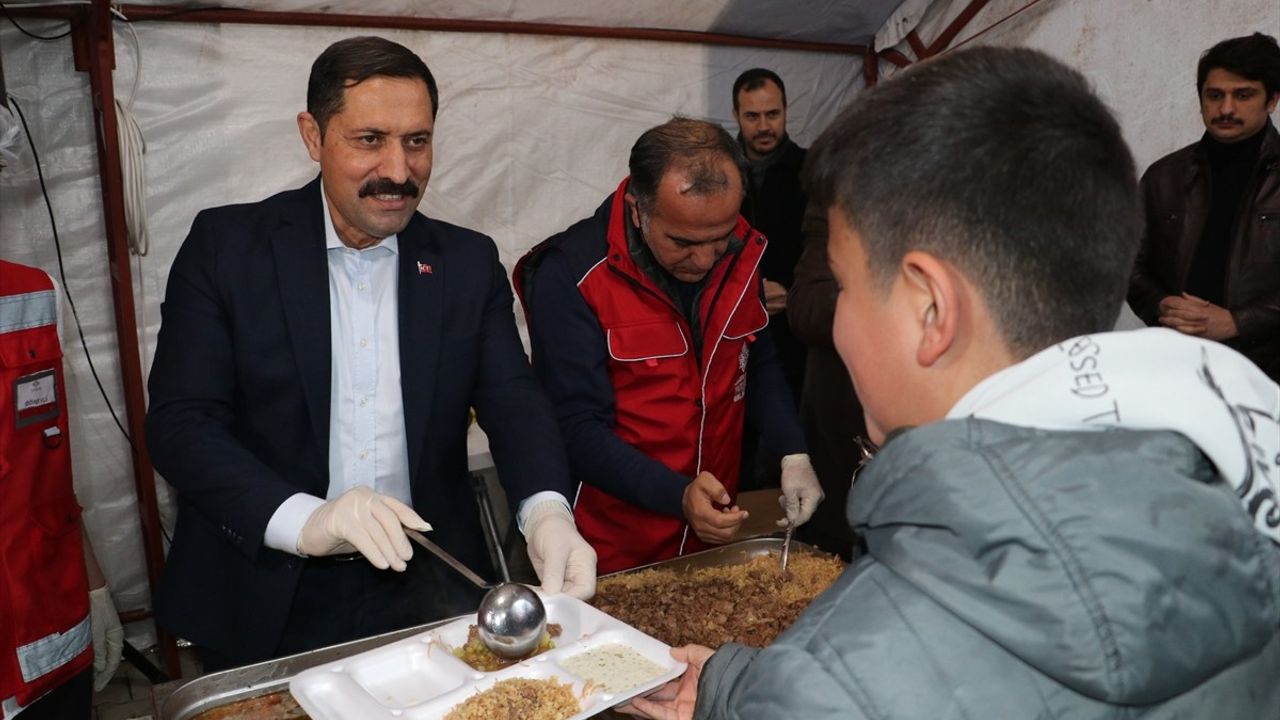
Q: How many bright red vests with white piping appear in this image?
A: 1